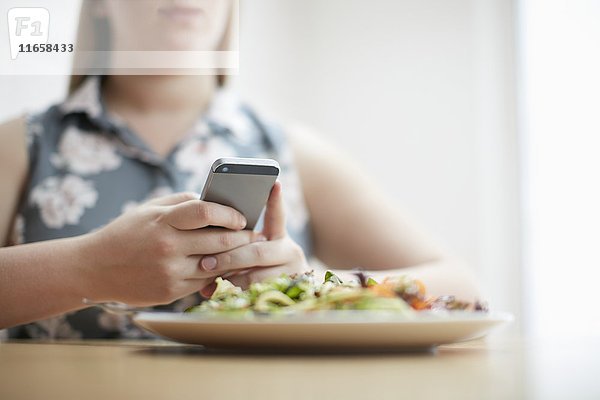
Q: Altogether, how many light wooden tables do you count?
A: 1